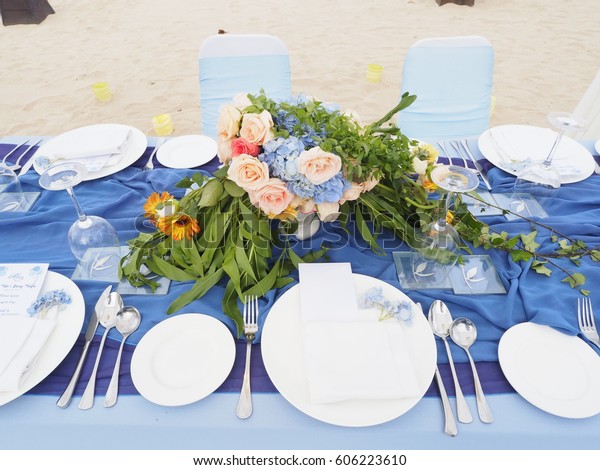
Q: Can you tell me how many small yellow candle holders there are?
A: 3